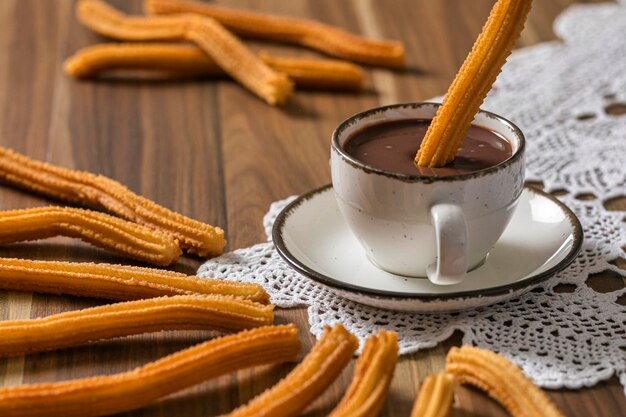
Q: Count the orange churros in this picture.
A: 13